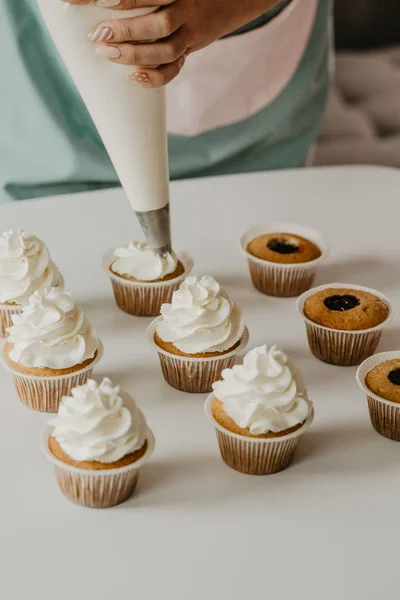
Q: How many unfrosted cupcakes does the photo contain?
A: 3